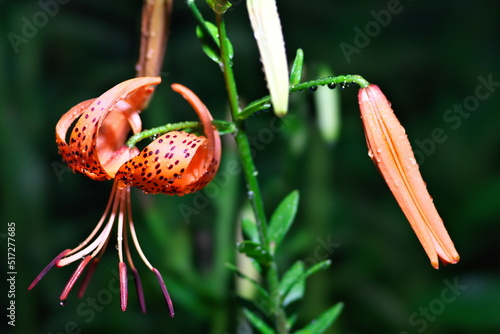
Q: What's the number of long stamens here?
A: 6